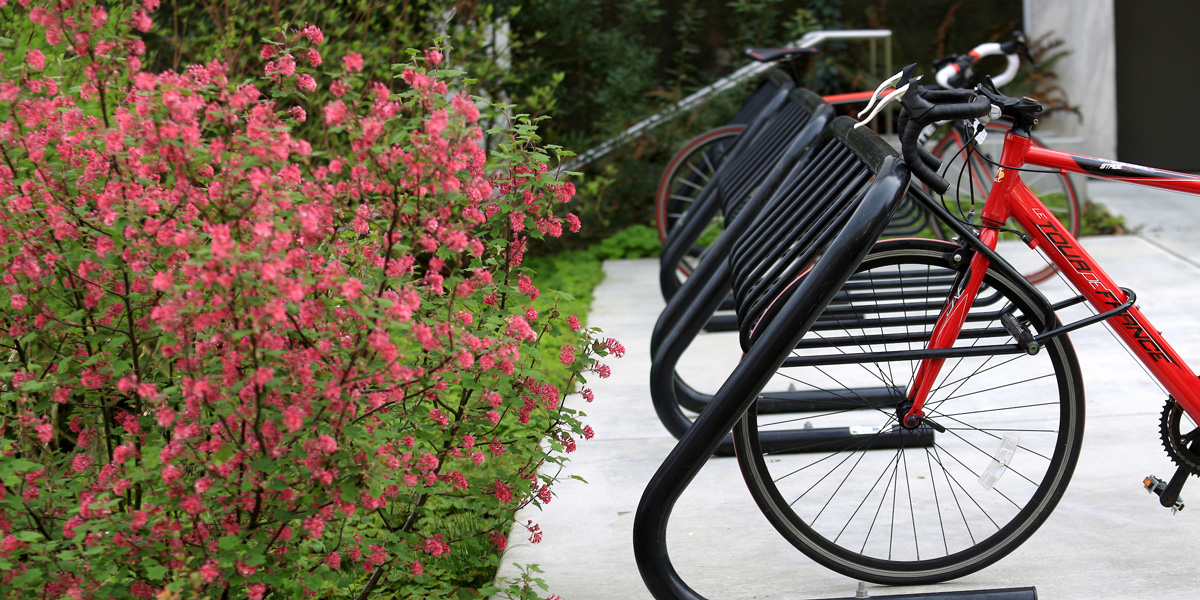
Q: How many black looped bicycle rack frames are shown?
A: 3